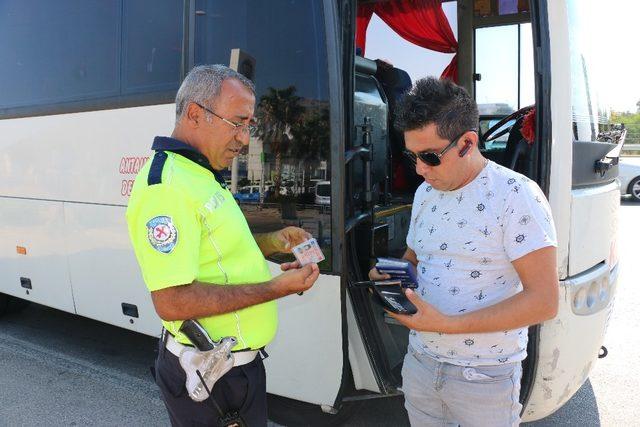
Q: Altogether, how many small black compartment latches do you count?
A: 2